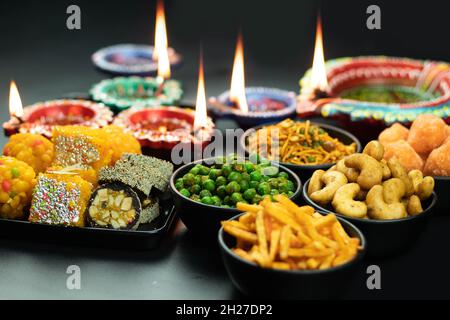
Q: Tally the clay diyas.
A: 6